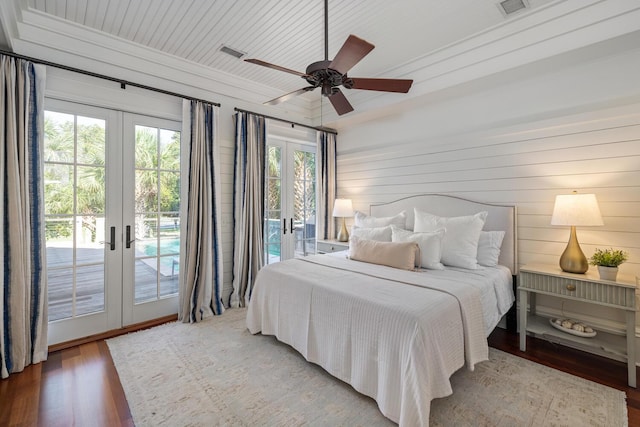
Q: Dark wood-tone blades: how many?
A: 5